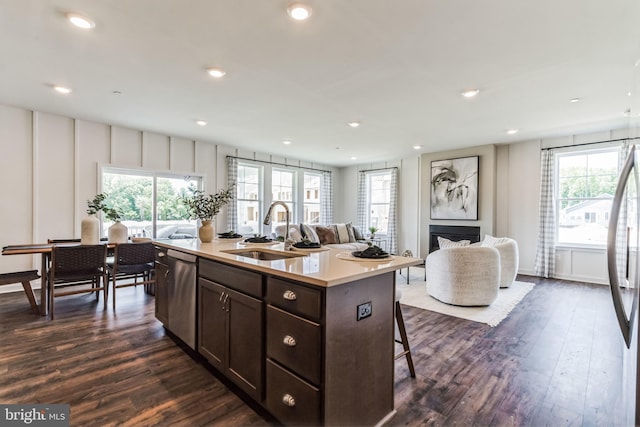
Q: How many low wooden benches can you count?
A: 1